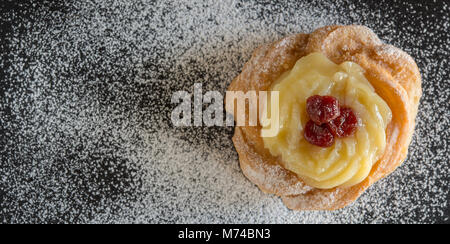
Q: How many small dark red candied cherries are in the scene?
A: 3